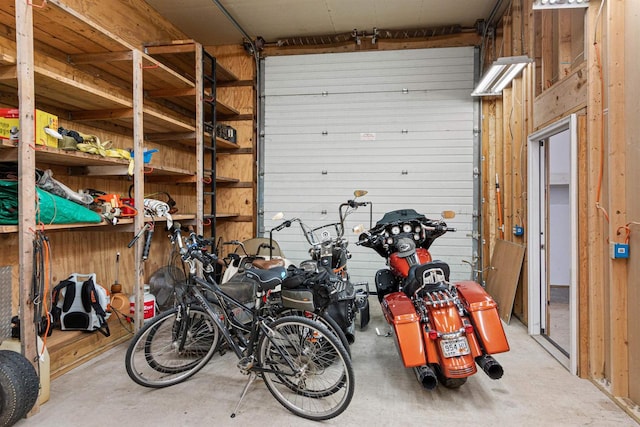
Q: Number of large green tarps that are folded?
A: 1